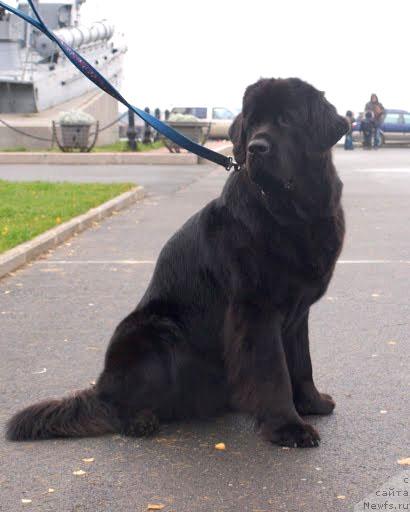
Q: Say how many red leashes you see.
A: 0